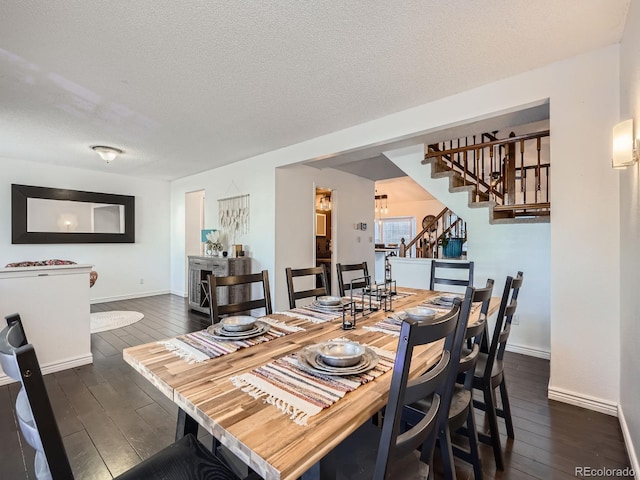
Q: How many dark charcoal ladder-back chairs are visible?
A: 8